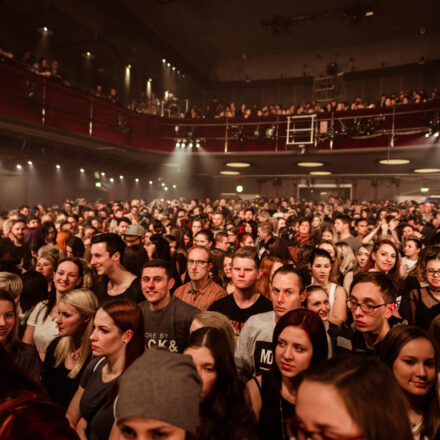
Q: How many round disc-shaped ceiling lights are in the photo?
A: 6